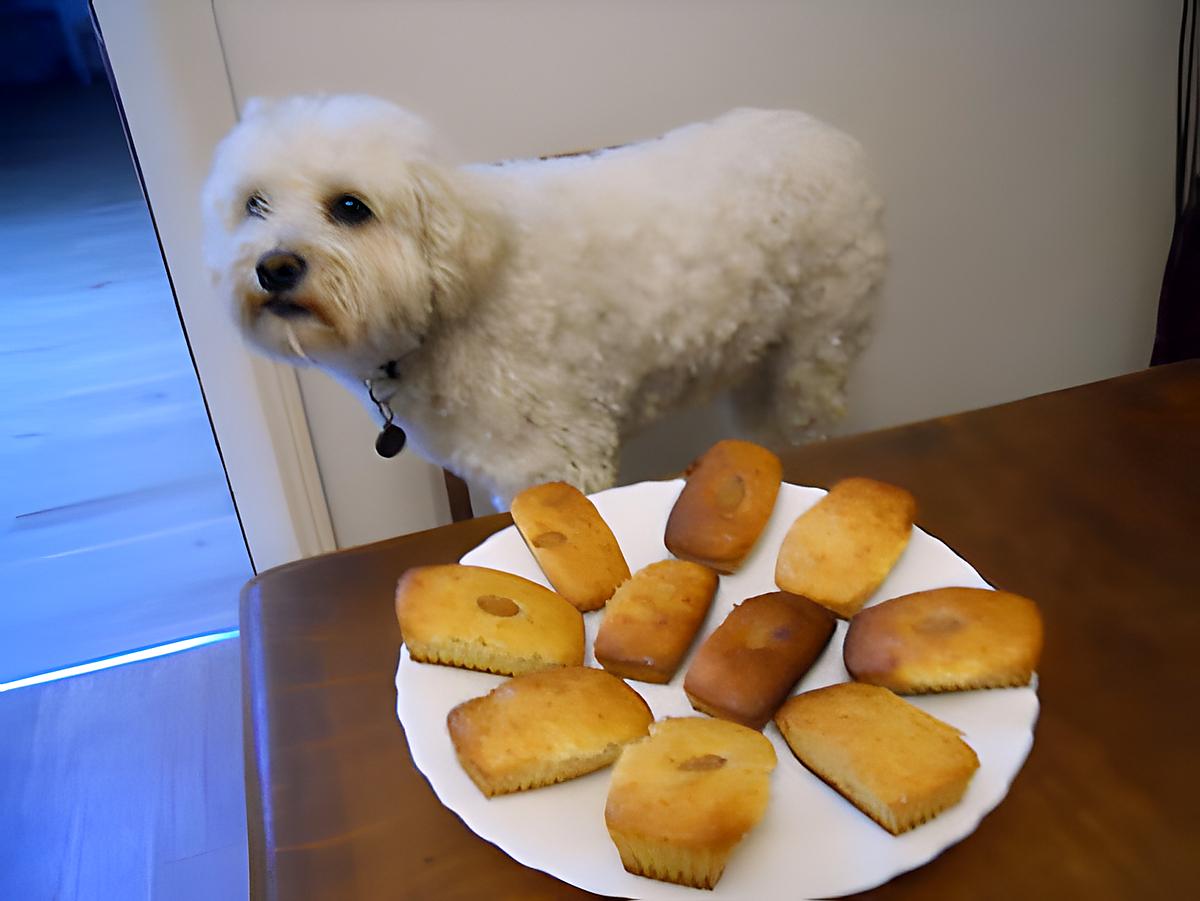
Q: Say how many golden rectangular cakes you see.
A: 10